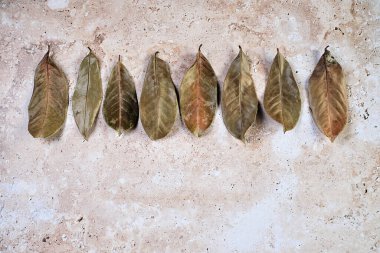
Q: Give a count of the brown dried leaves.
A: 8